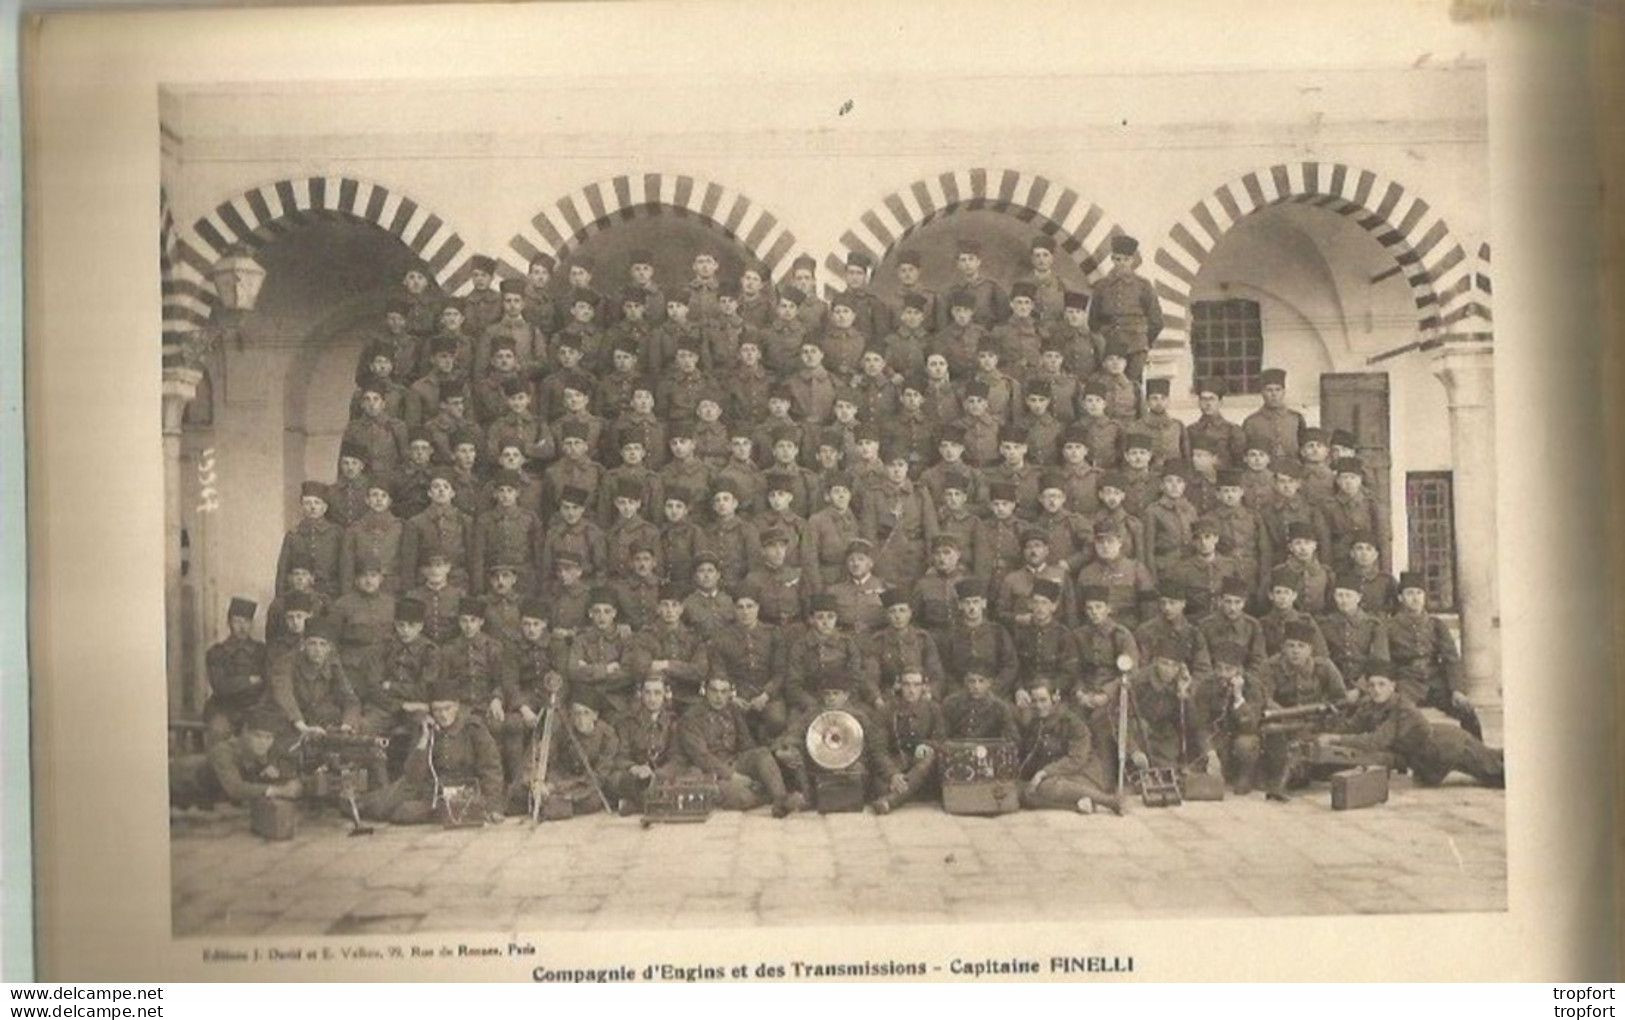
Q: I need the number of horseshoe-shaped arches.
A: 4